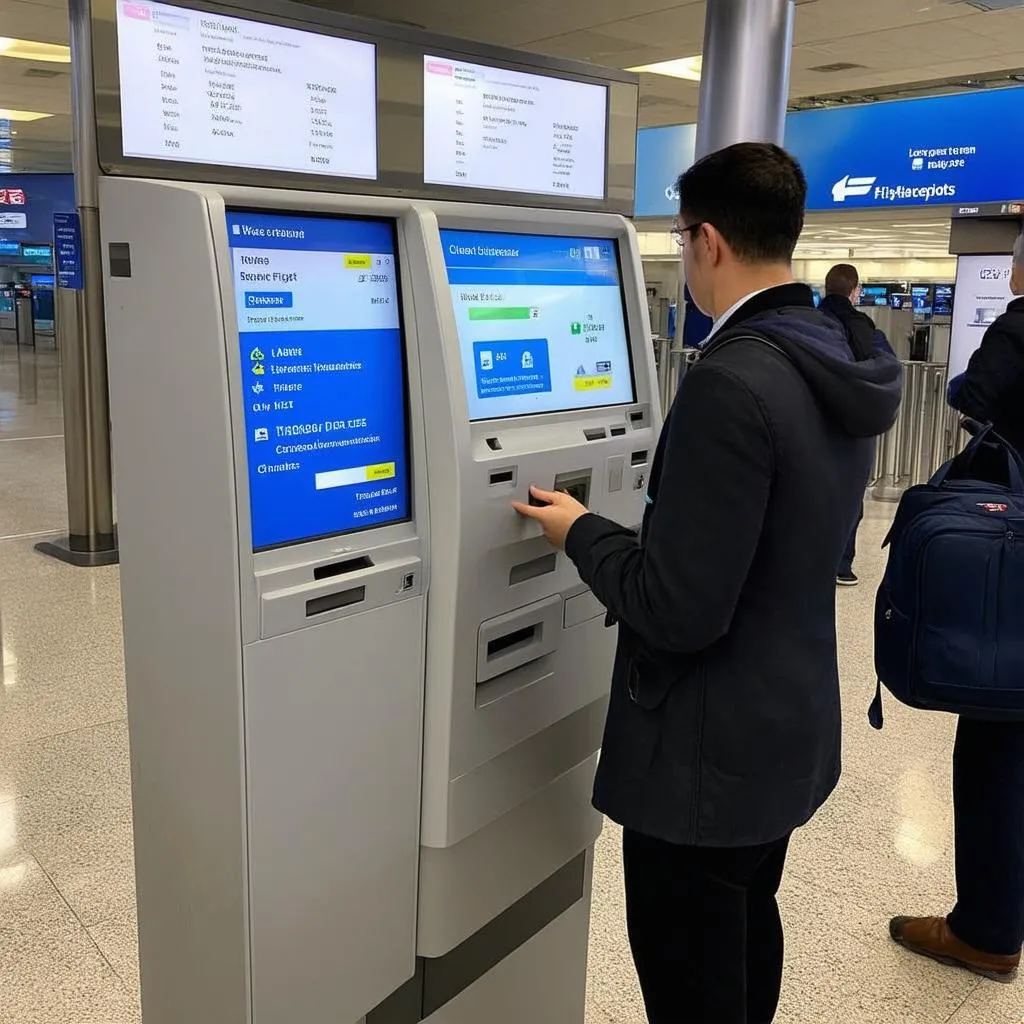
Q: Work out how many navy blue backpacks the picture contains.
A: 1